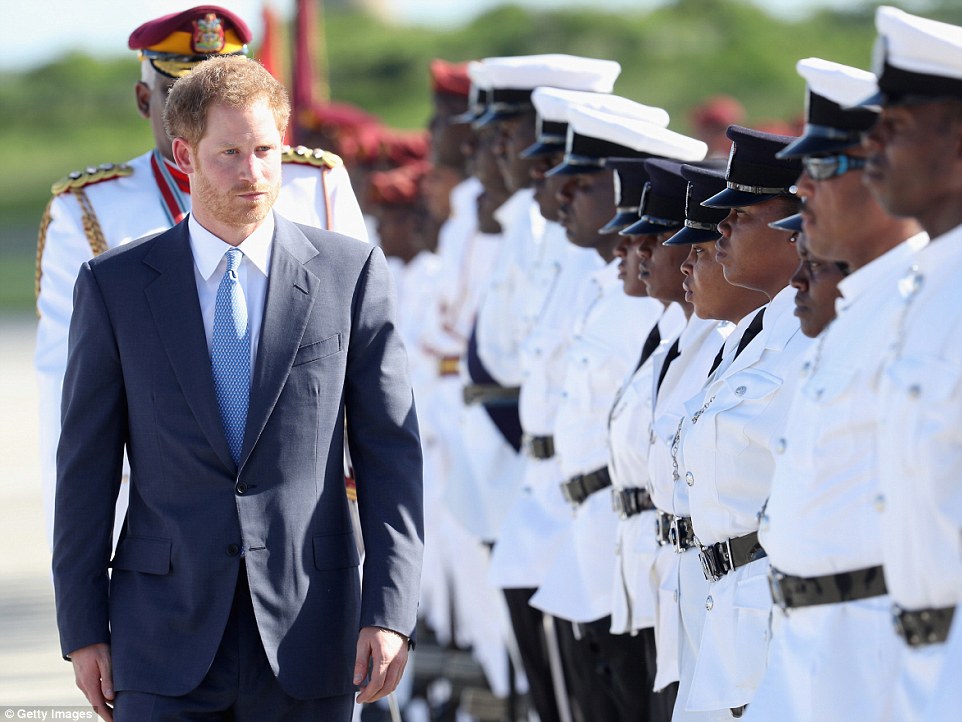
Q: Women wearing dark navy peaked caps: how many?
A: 5